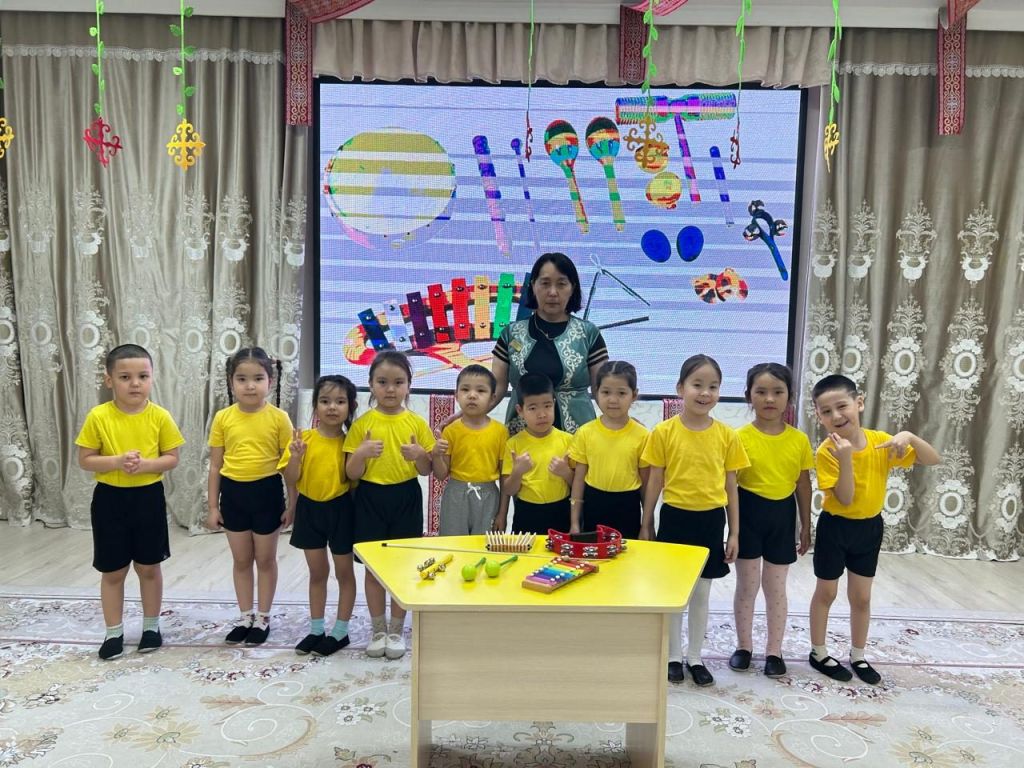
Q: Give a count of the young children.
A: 10